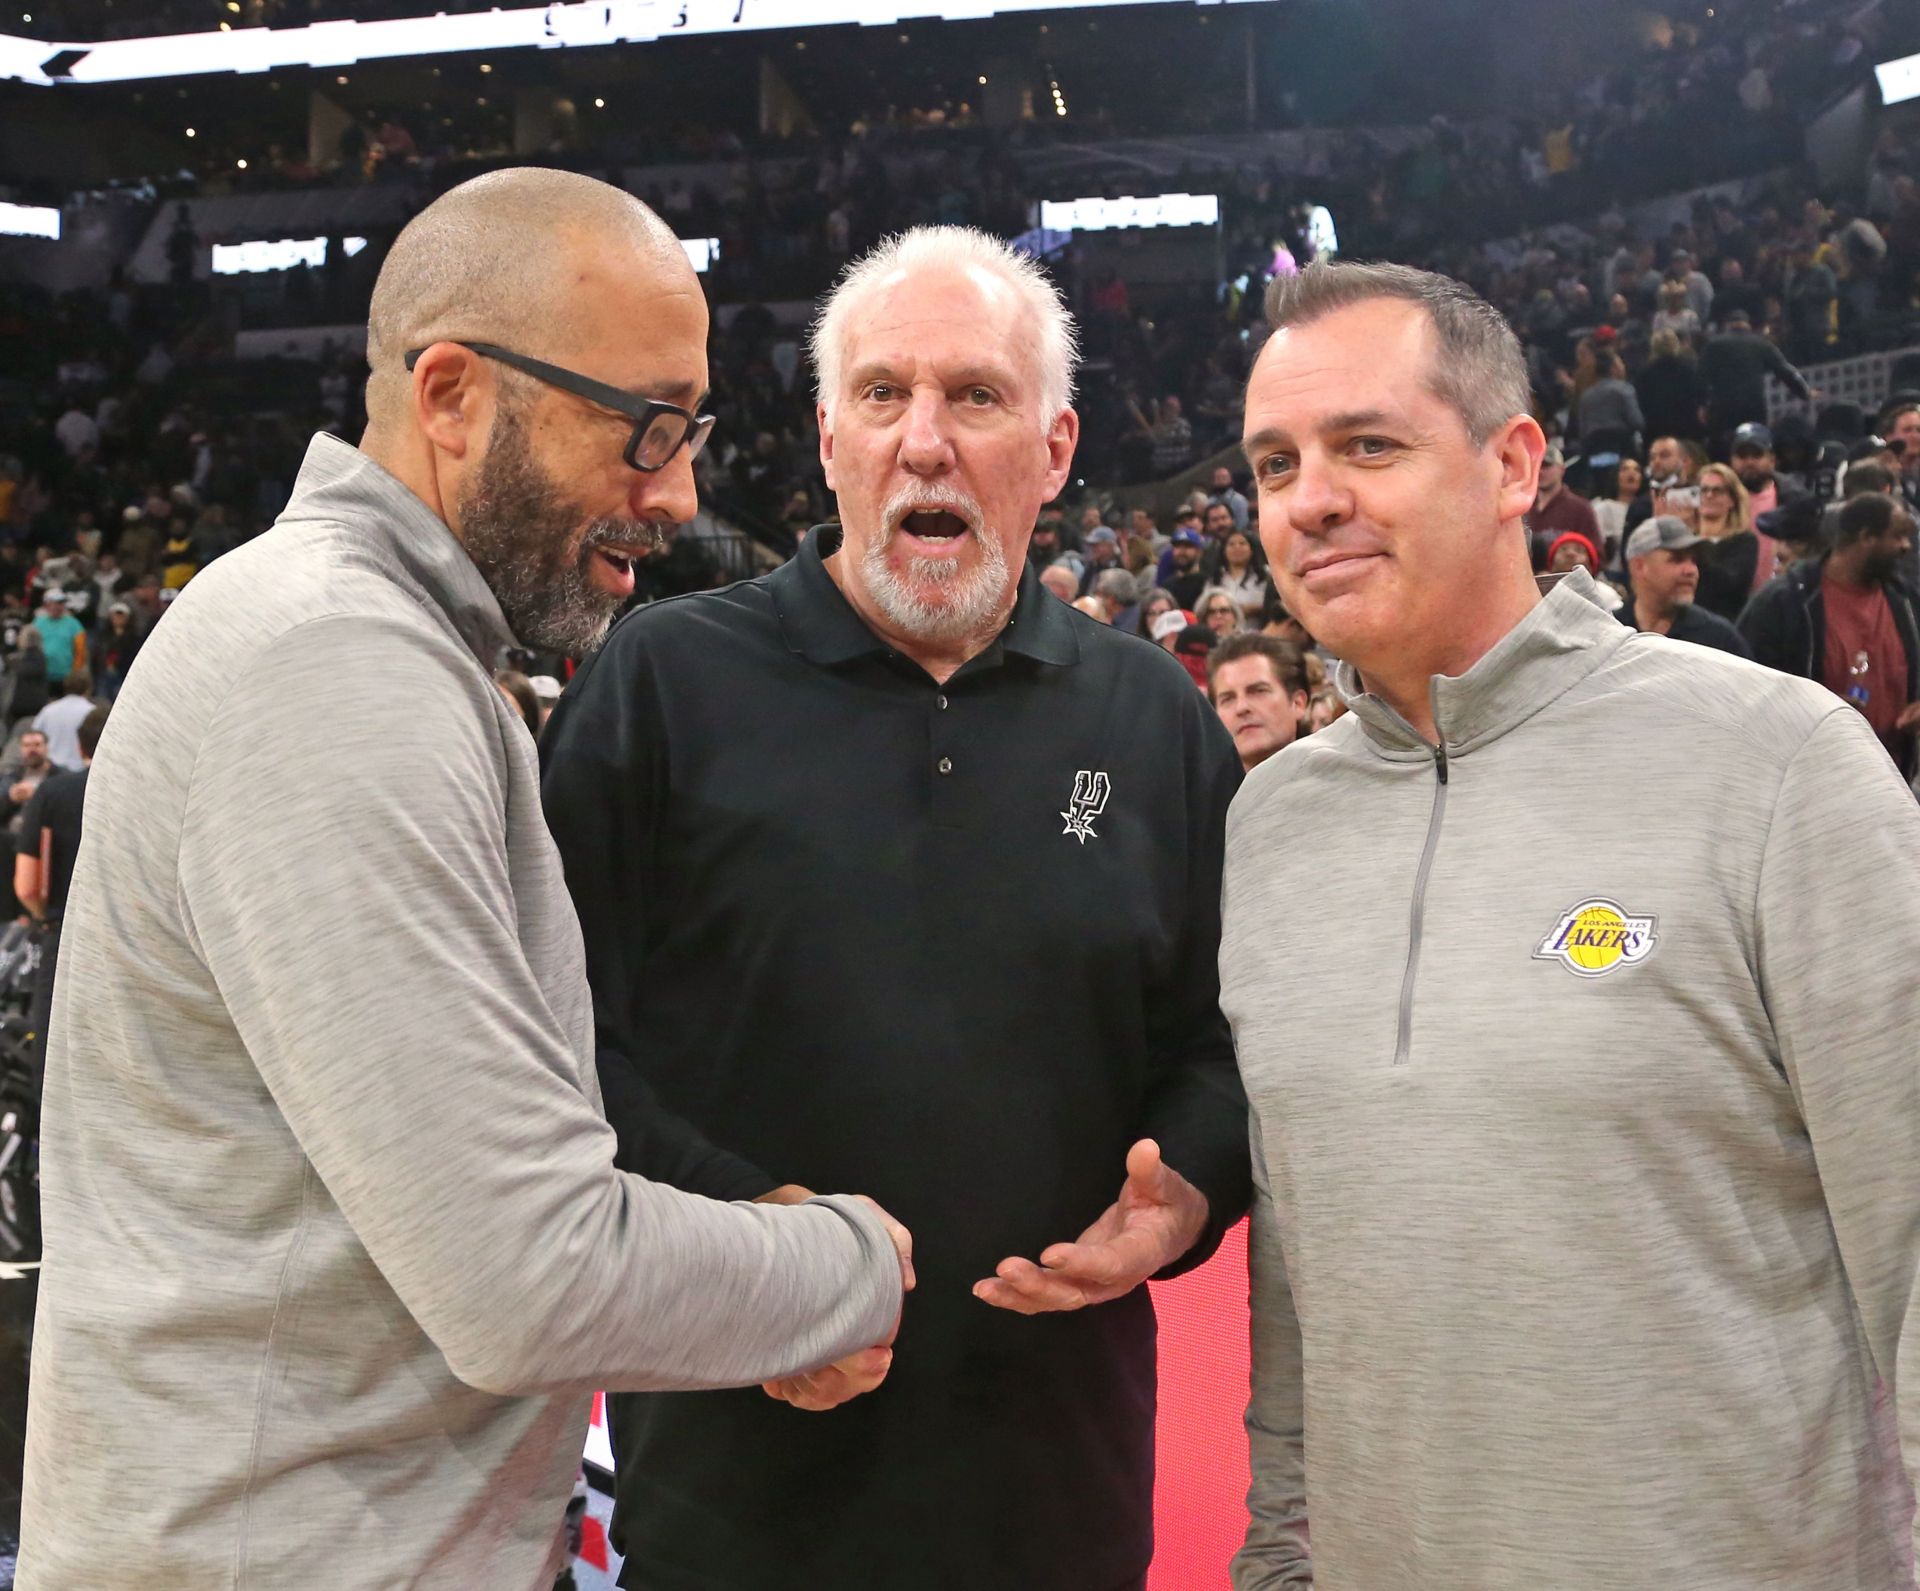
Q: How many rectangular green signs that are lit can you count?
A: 0